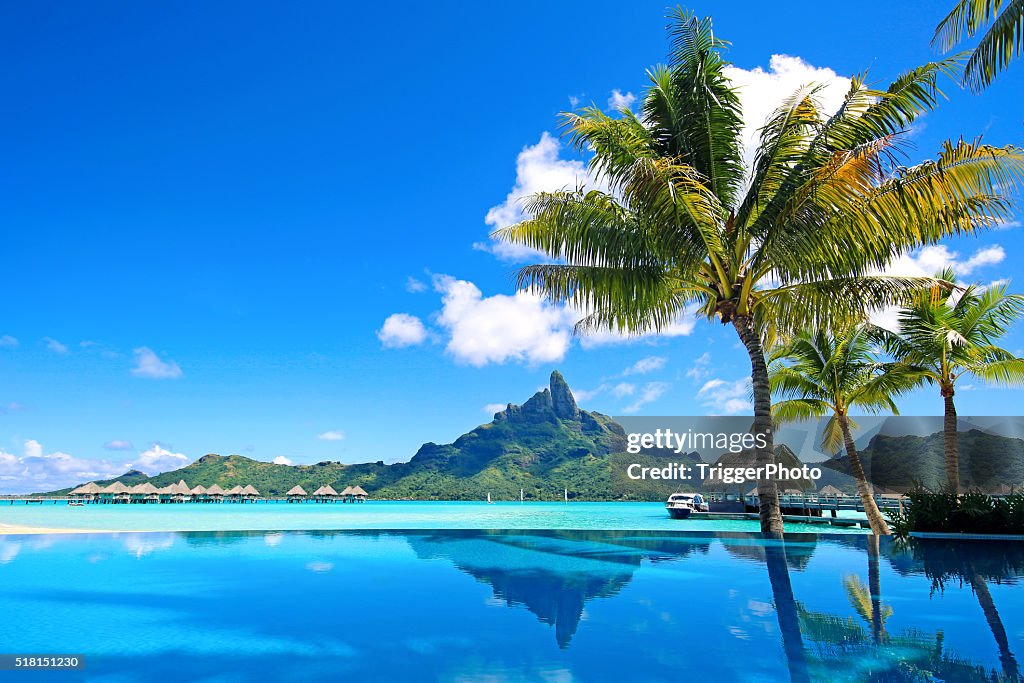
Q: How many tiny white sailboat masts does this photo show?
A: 3